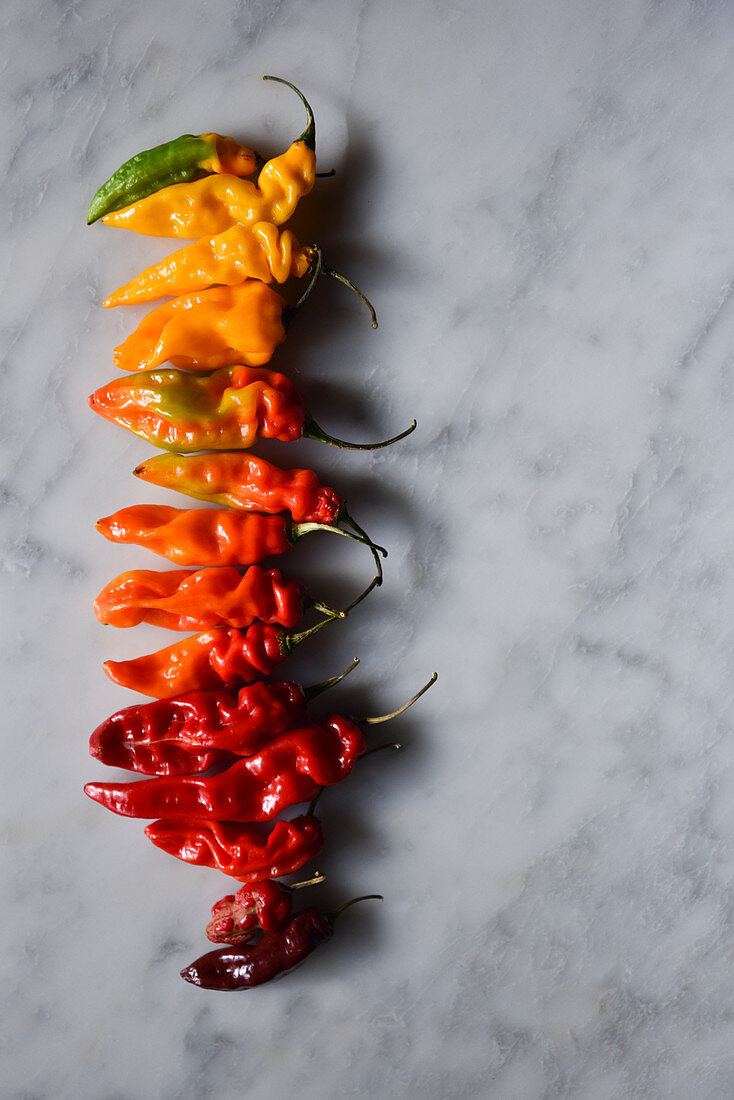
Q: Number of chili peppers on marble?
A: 14